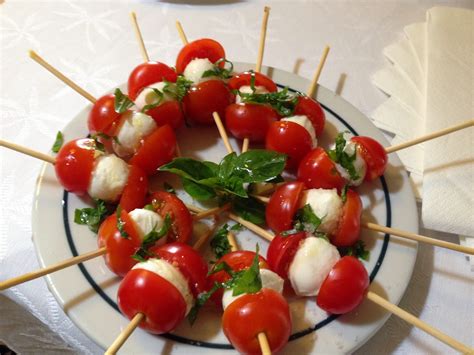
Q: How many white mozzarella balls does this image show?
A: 12